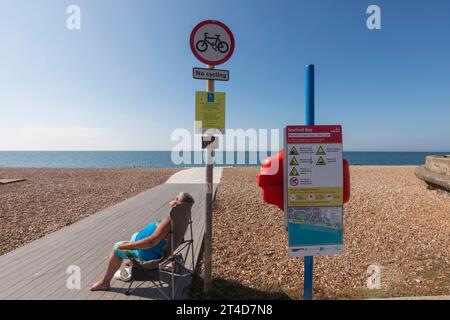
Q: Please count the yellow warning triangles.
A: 5